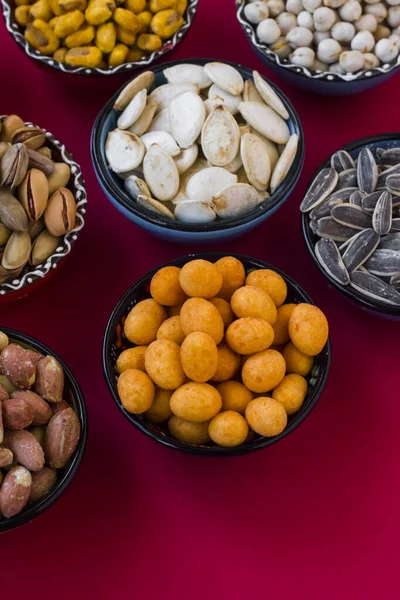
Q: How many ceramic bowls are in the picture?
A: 7